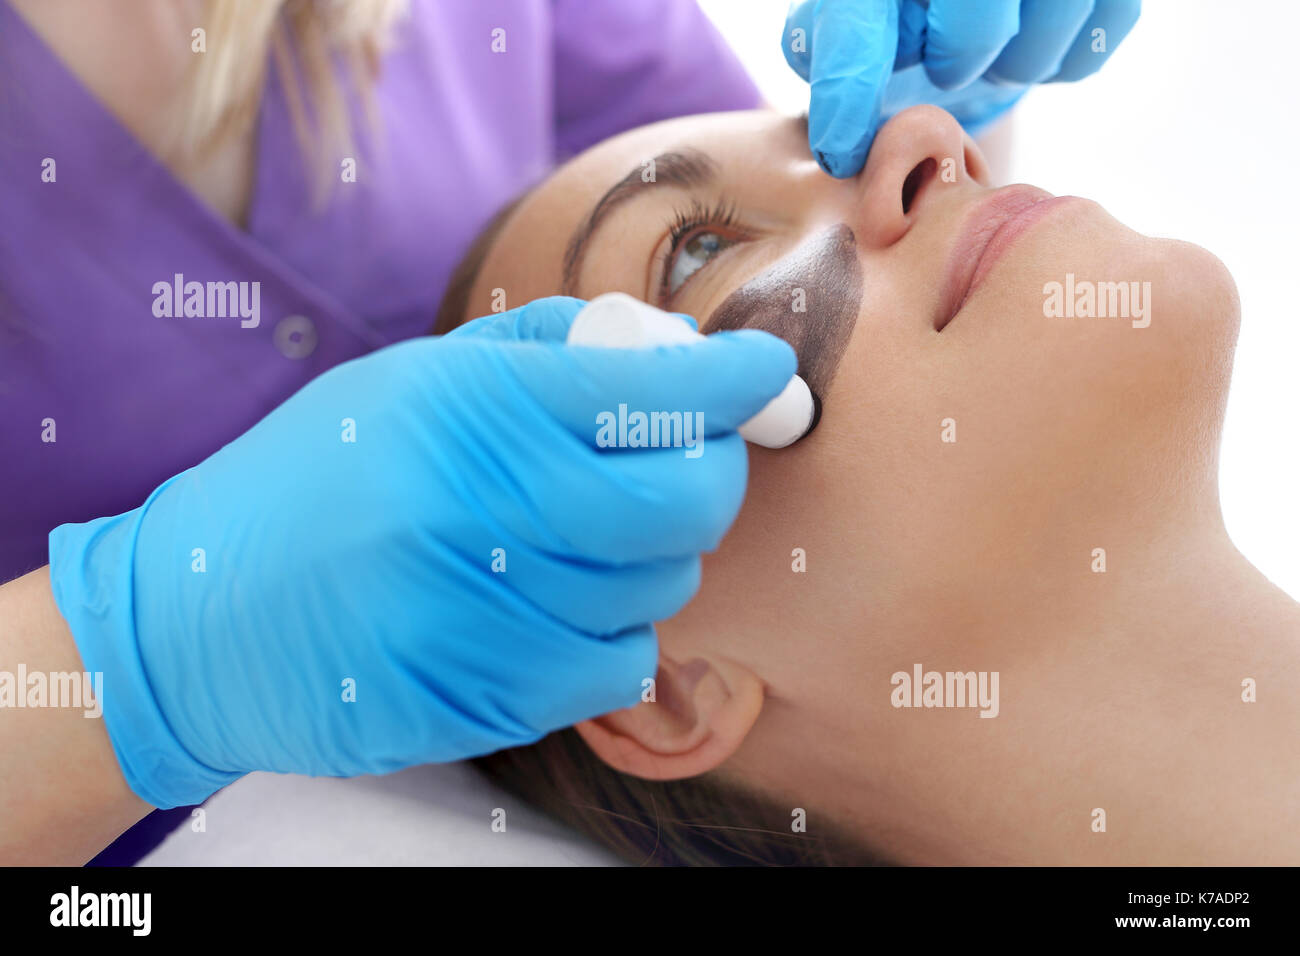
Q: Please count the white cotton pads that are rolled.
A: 1